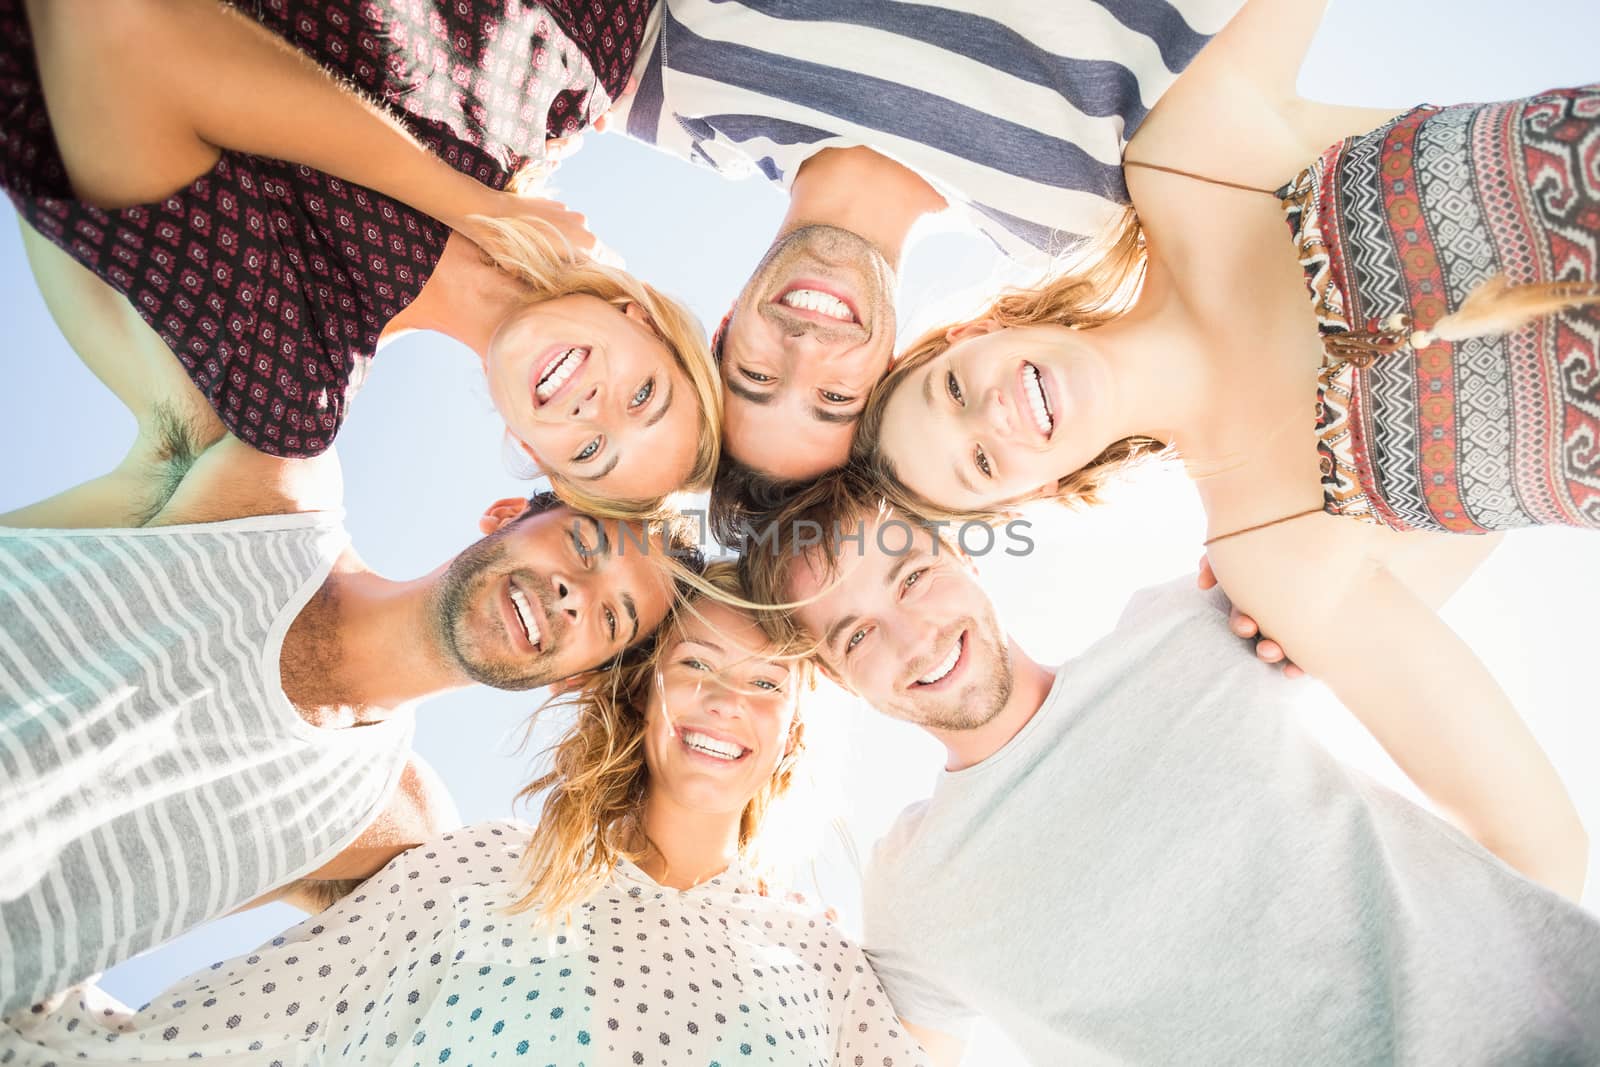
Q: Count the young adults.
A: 6